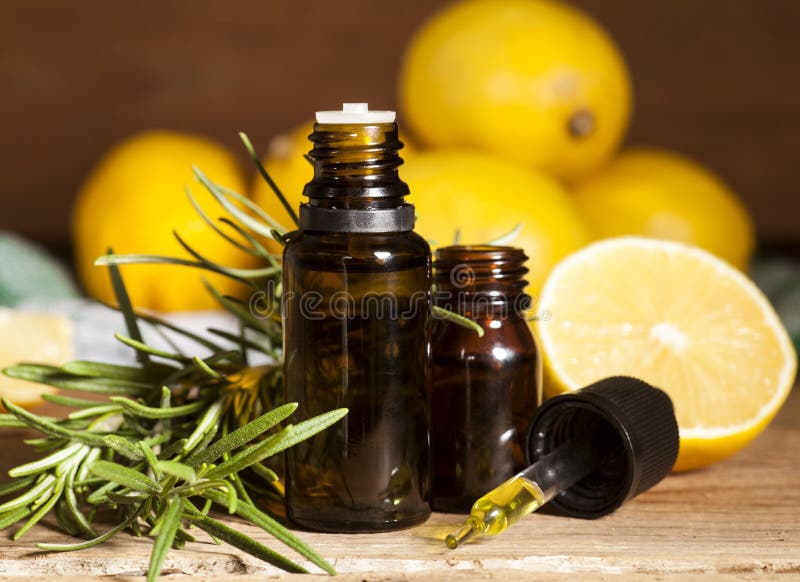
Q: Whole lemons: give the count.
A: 5